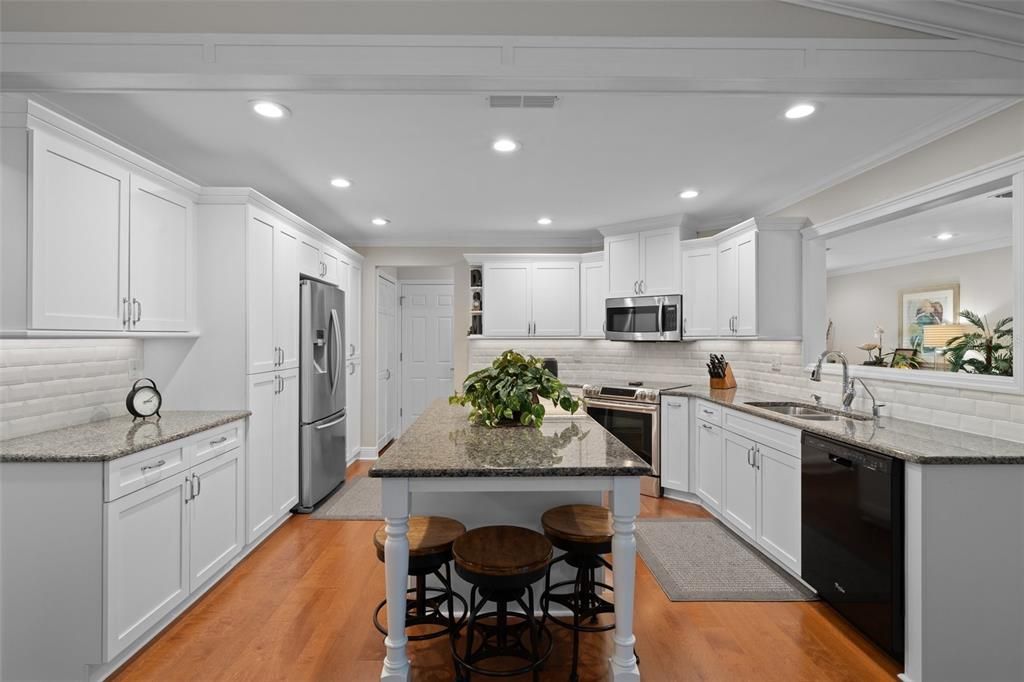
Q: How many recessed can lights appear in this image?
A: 8